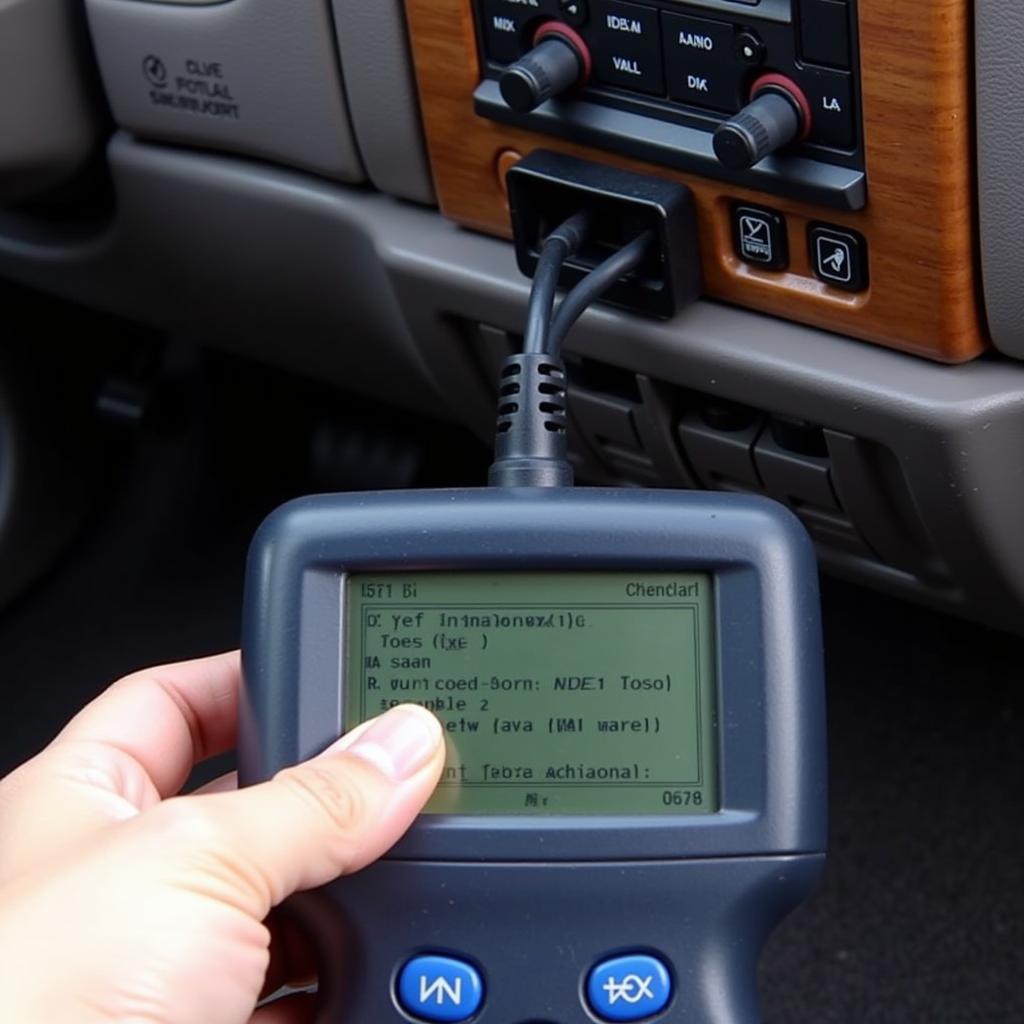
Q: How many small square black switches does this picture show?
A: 2